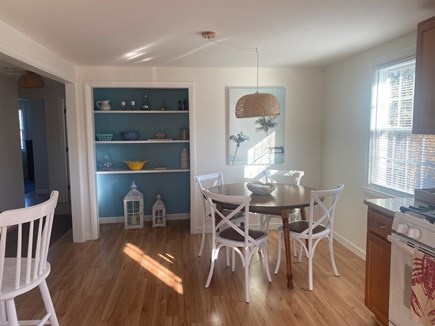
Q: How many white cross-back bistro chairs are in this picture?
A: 4